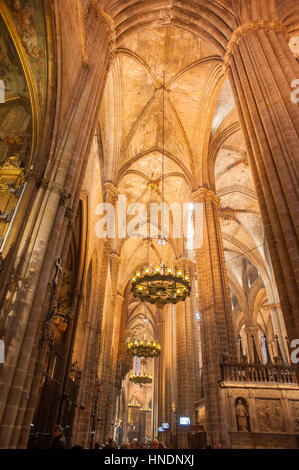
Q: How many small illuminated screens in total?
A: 3